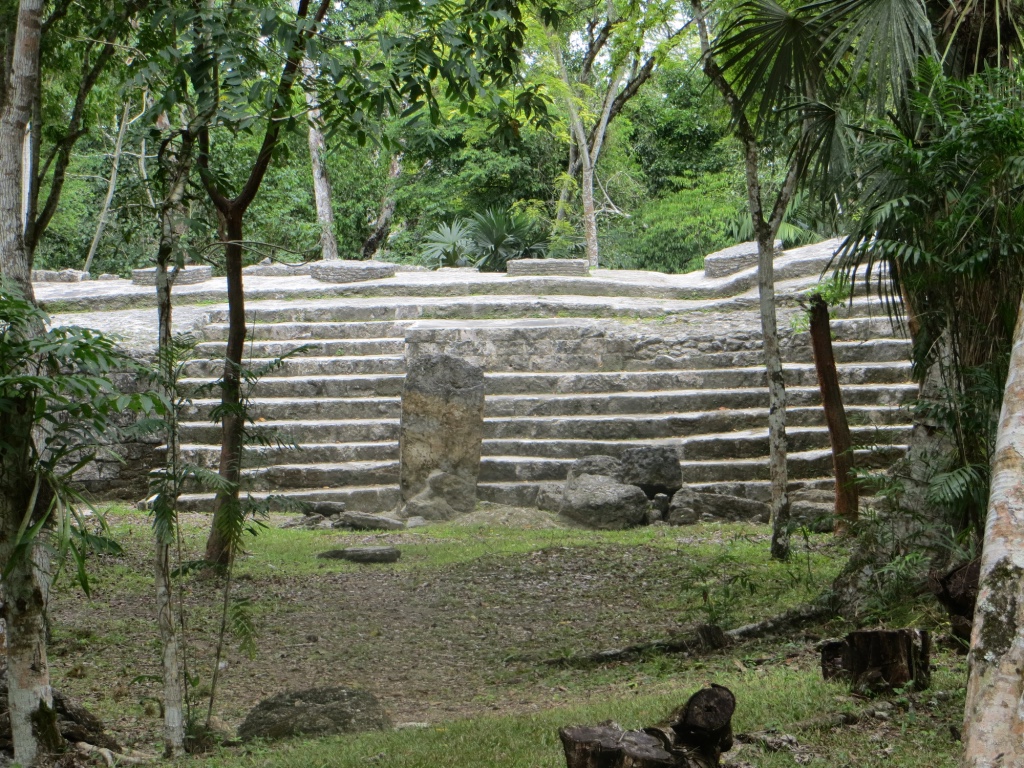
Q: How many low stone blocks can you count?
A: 4